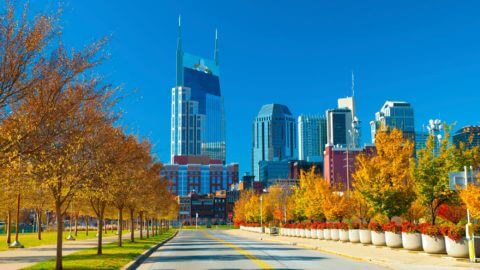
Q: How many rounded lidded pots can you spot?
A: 0